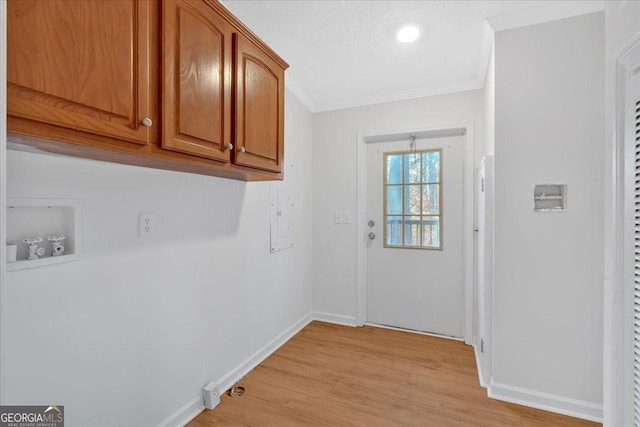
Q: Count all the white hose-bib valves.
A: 2